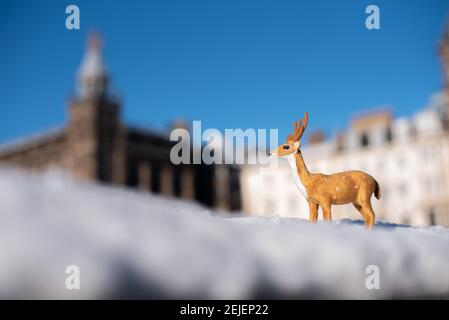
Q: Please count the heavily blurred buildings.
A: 2